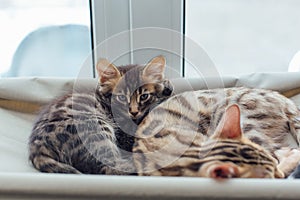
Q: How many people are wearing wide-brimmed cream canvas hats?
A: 0